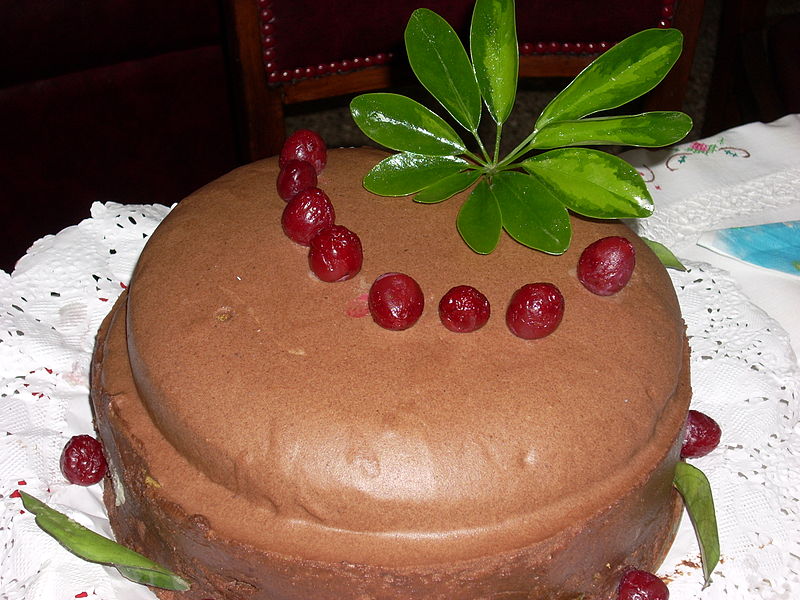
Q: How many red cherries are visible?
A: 11